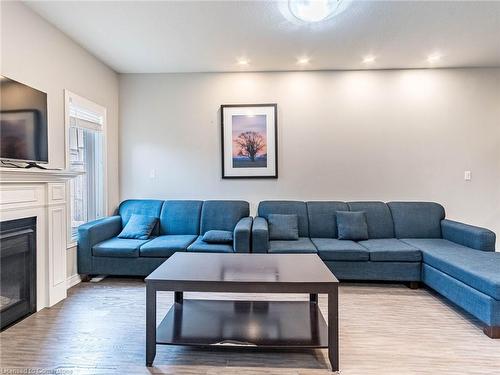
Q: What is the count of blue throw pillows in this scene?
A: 4